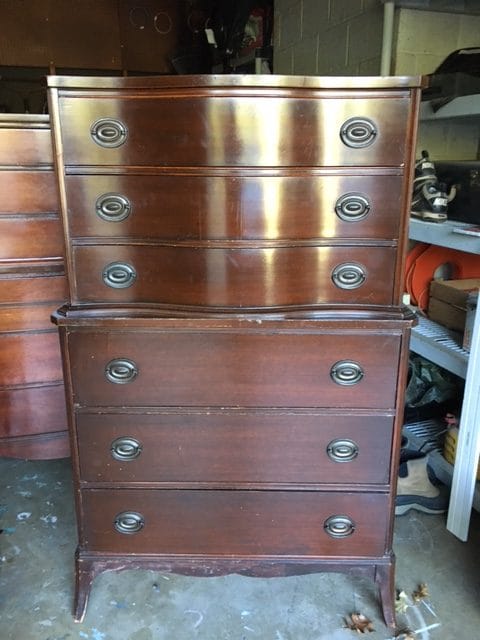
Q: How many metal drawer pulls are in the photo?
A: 12